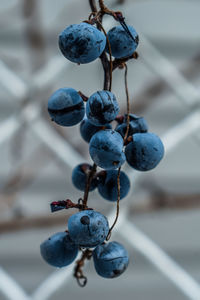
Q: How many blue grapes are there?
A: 13